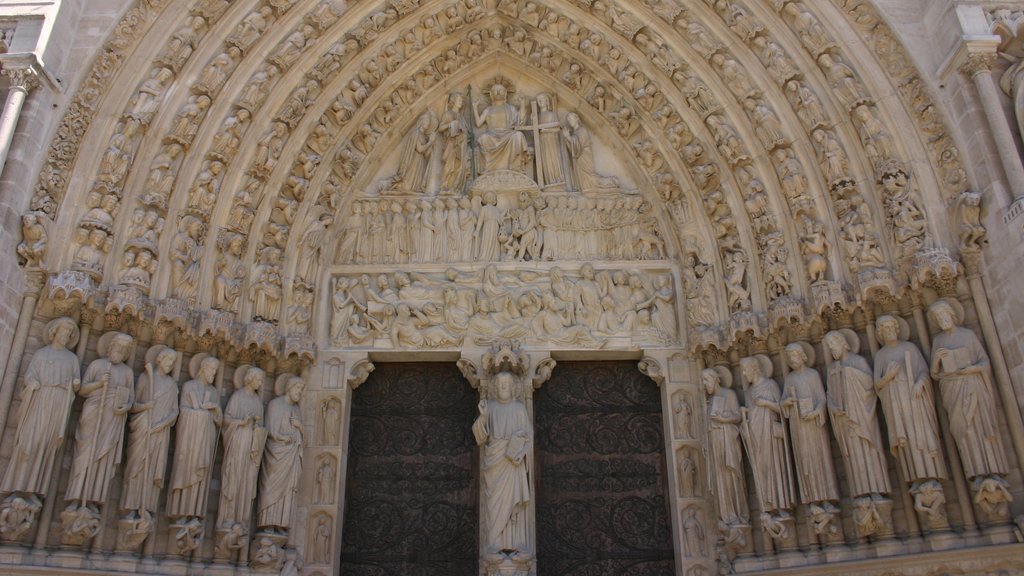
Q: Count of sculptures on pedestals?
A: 13